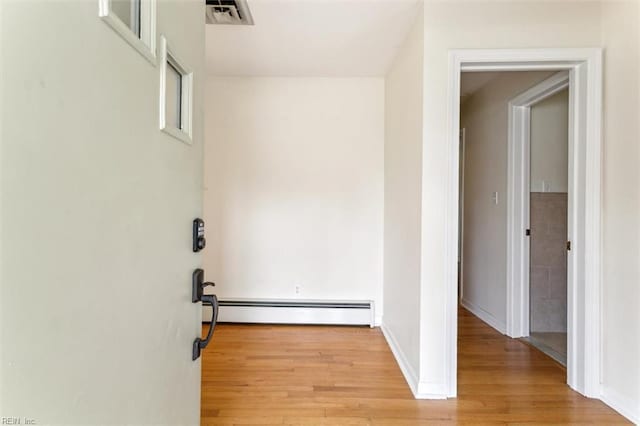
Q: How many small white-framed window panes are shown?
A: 2